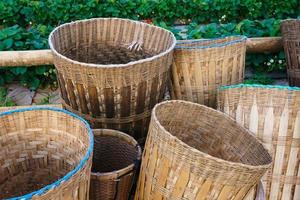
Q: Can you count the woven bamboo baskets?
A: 7